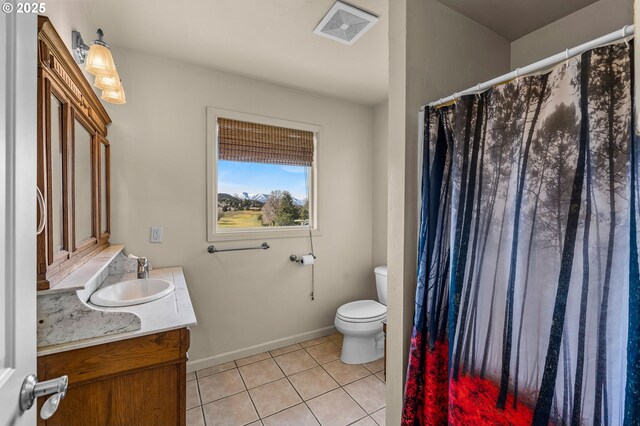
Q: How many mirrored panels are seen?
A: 3